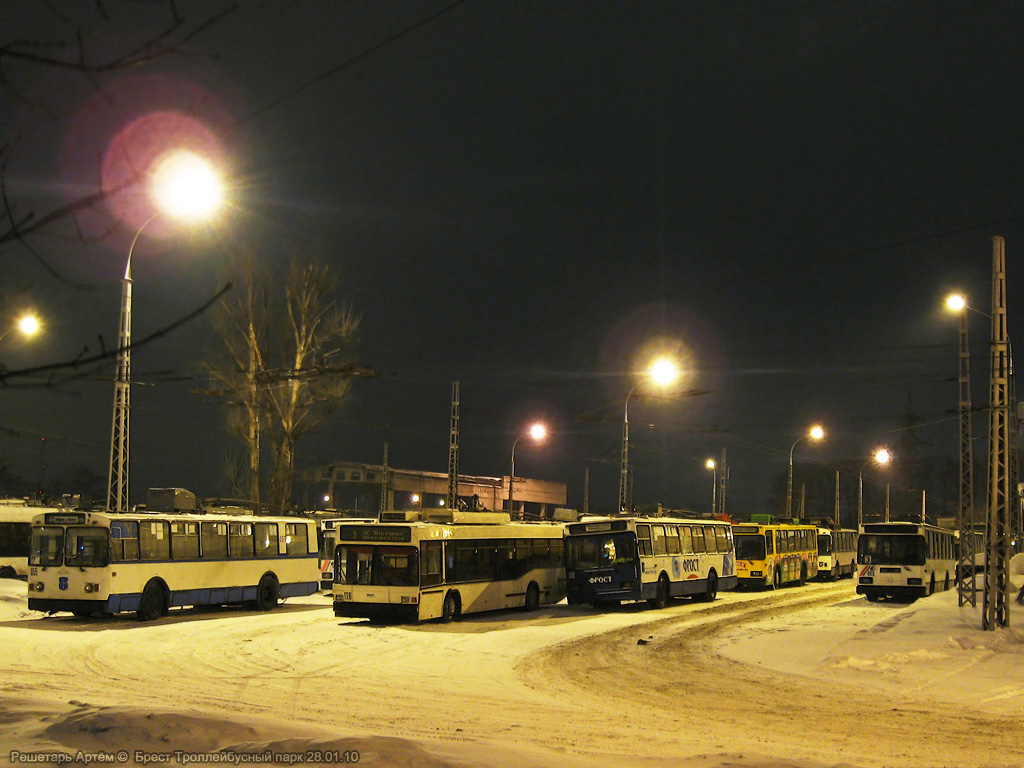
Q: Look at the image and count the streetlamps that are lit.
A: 8